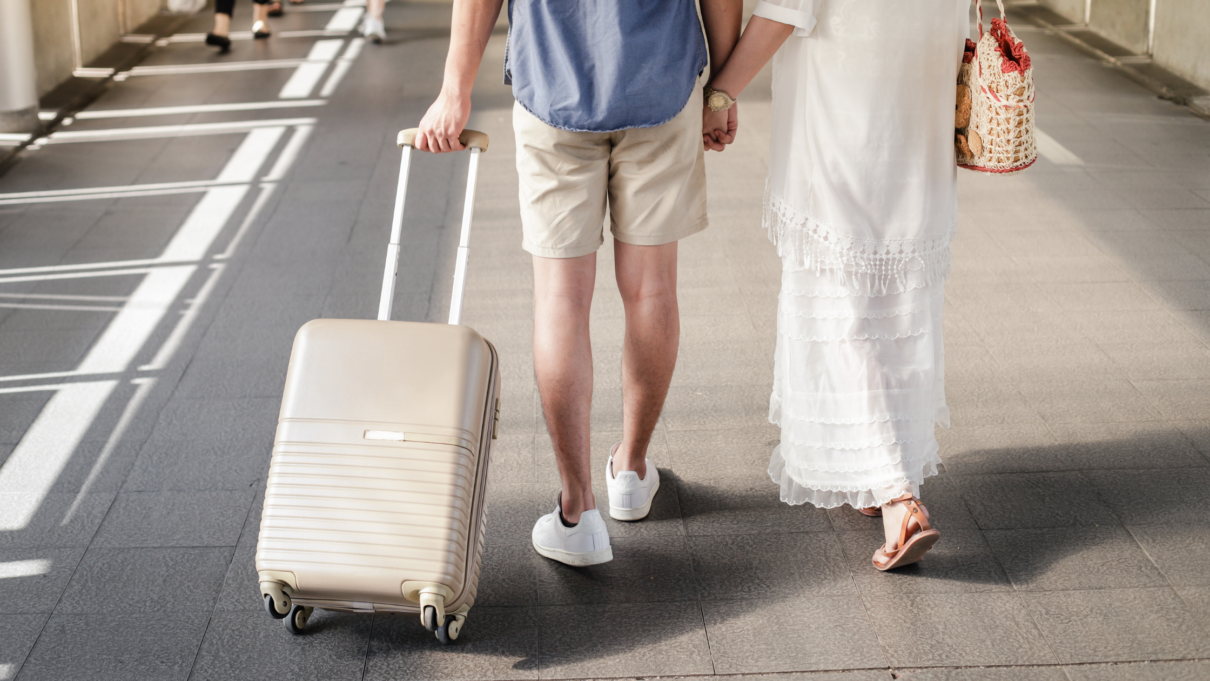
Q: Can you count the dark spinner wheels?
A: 4